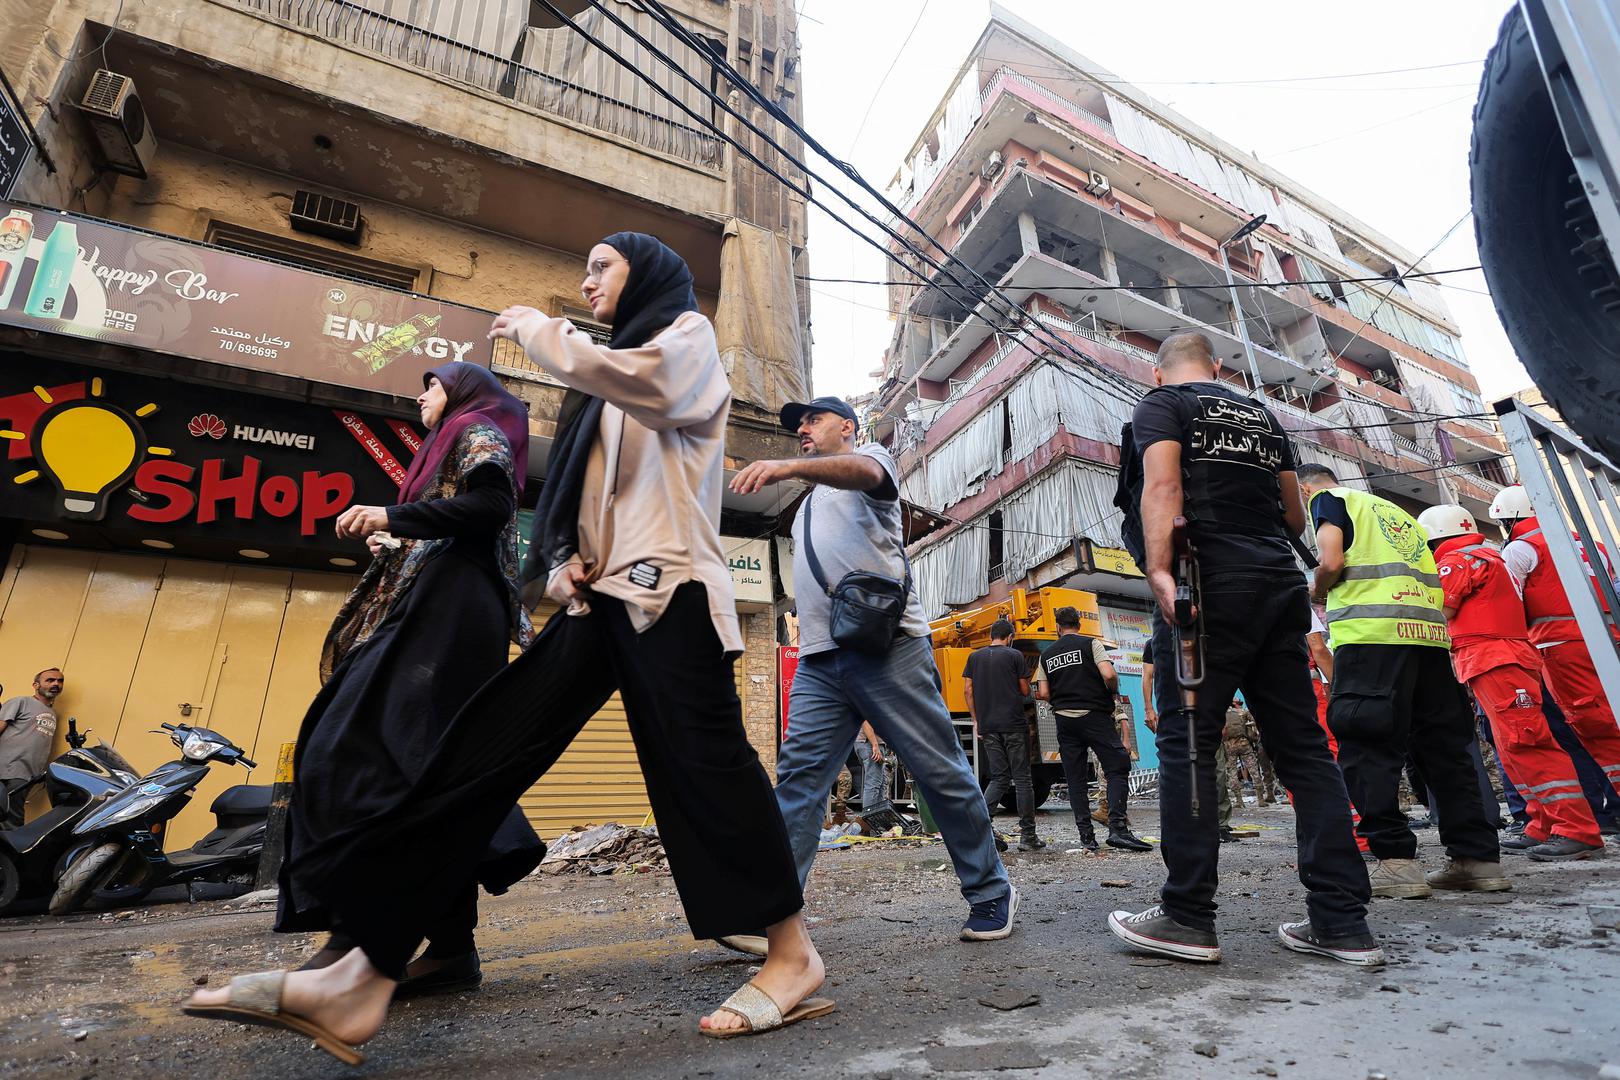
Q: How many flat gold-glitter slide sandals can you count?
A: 2